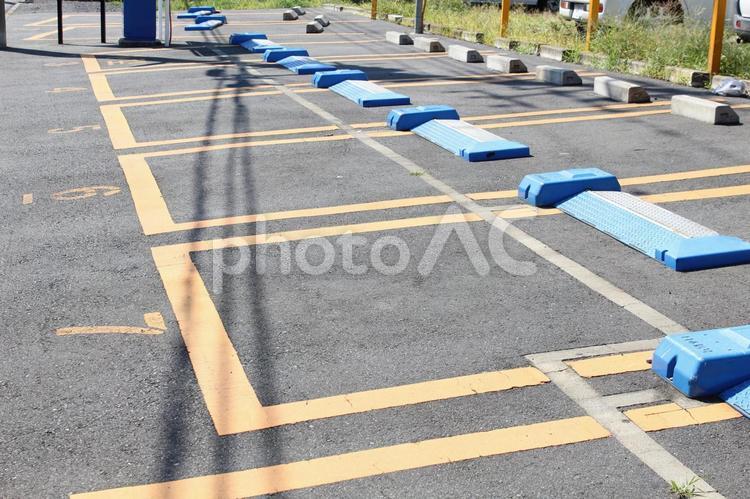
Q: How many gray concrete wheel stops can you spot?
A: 11